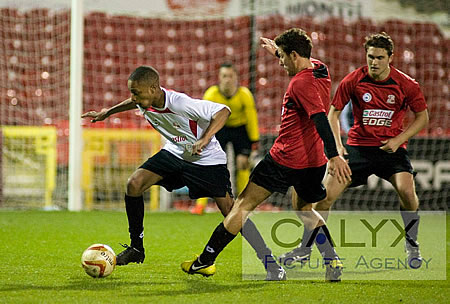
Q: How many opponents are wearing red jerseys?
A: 2